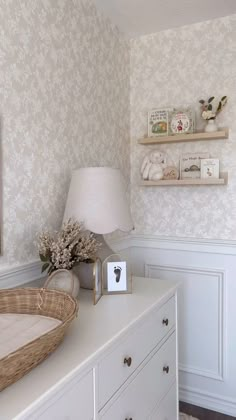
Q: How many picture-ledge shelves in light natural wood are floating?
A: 2